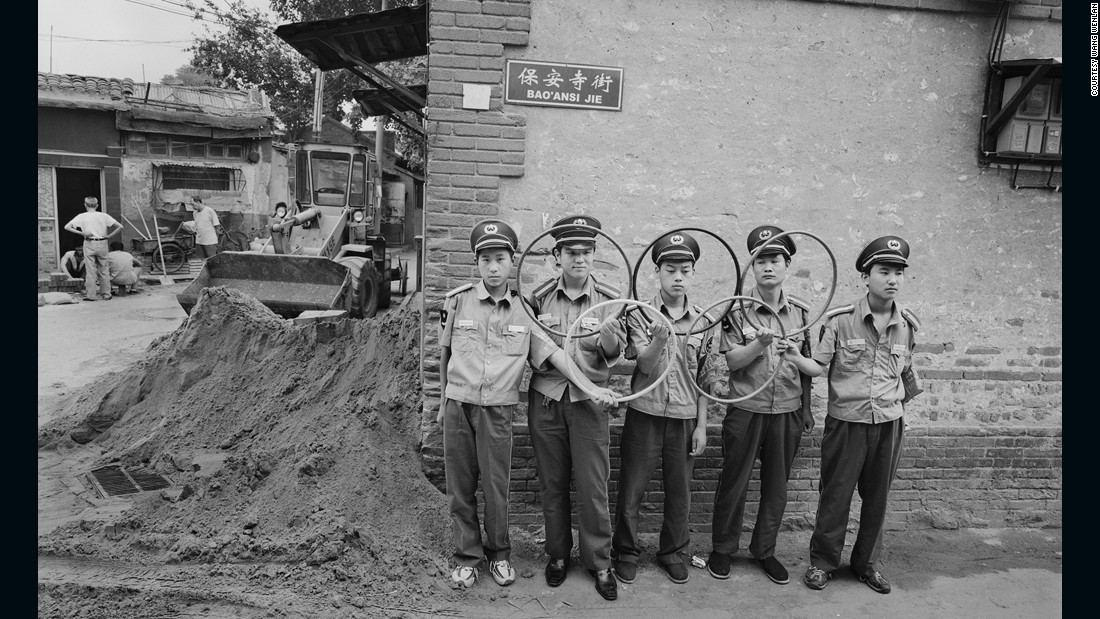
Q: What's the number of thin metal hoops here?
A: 5